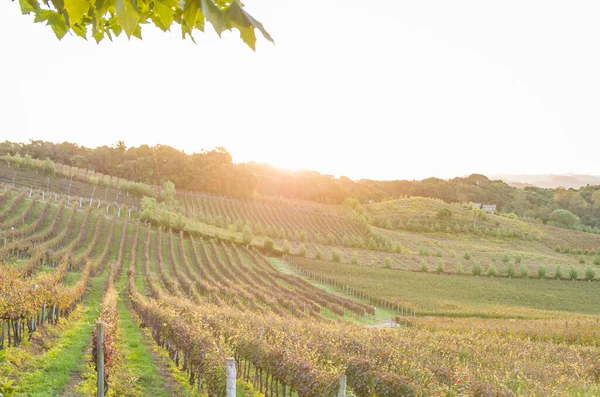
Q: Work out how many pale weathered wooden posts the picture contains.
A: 3